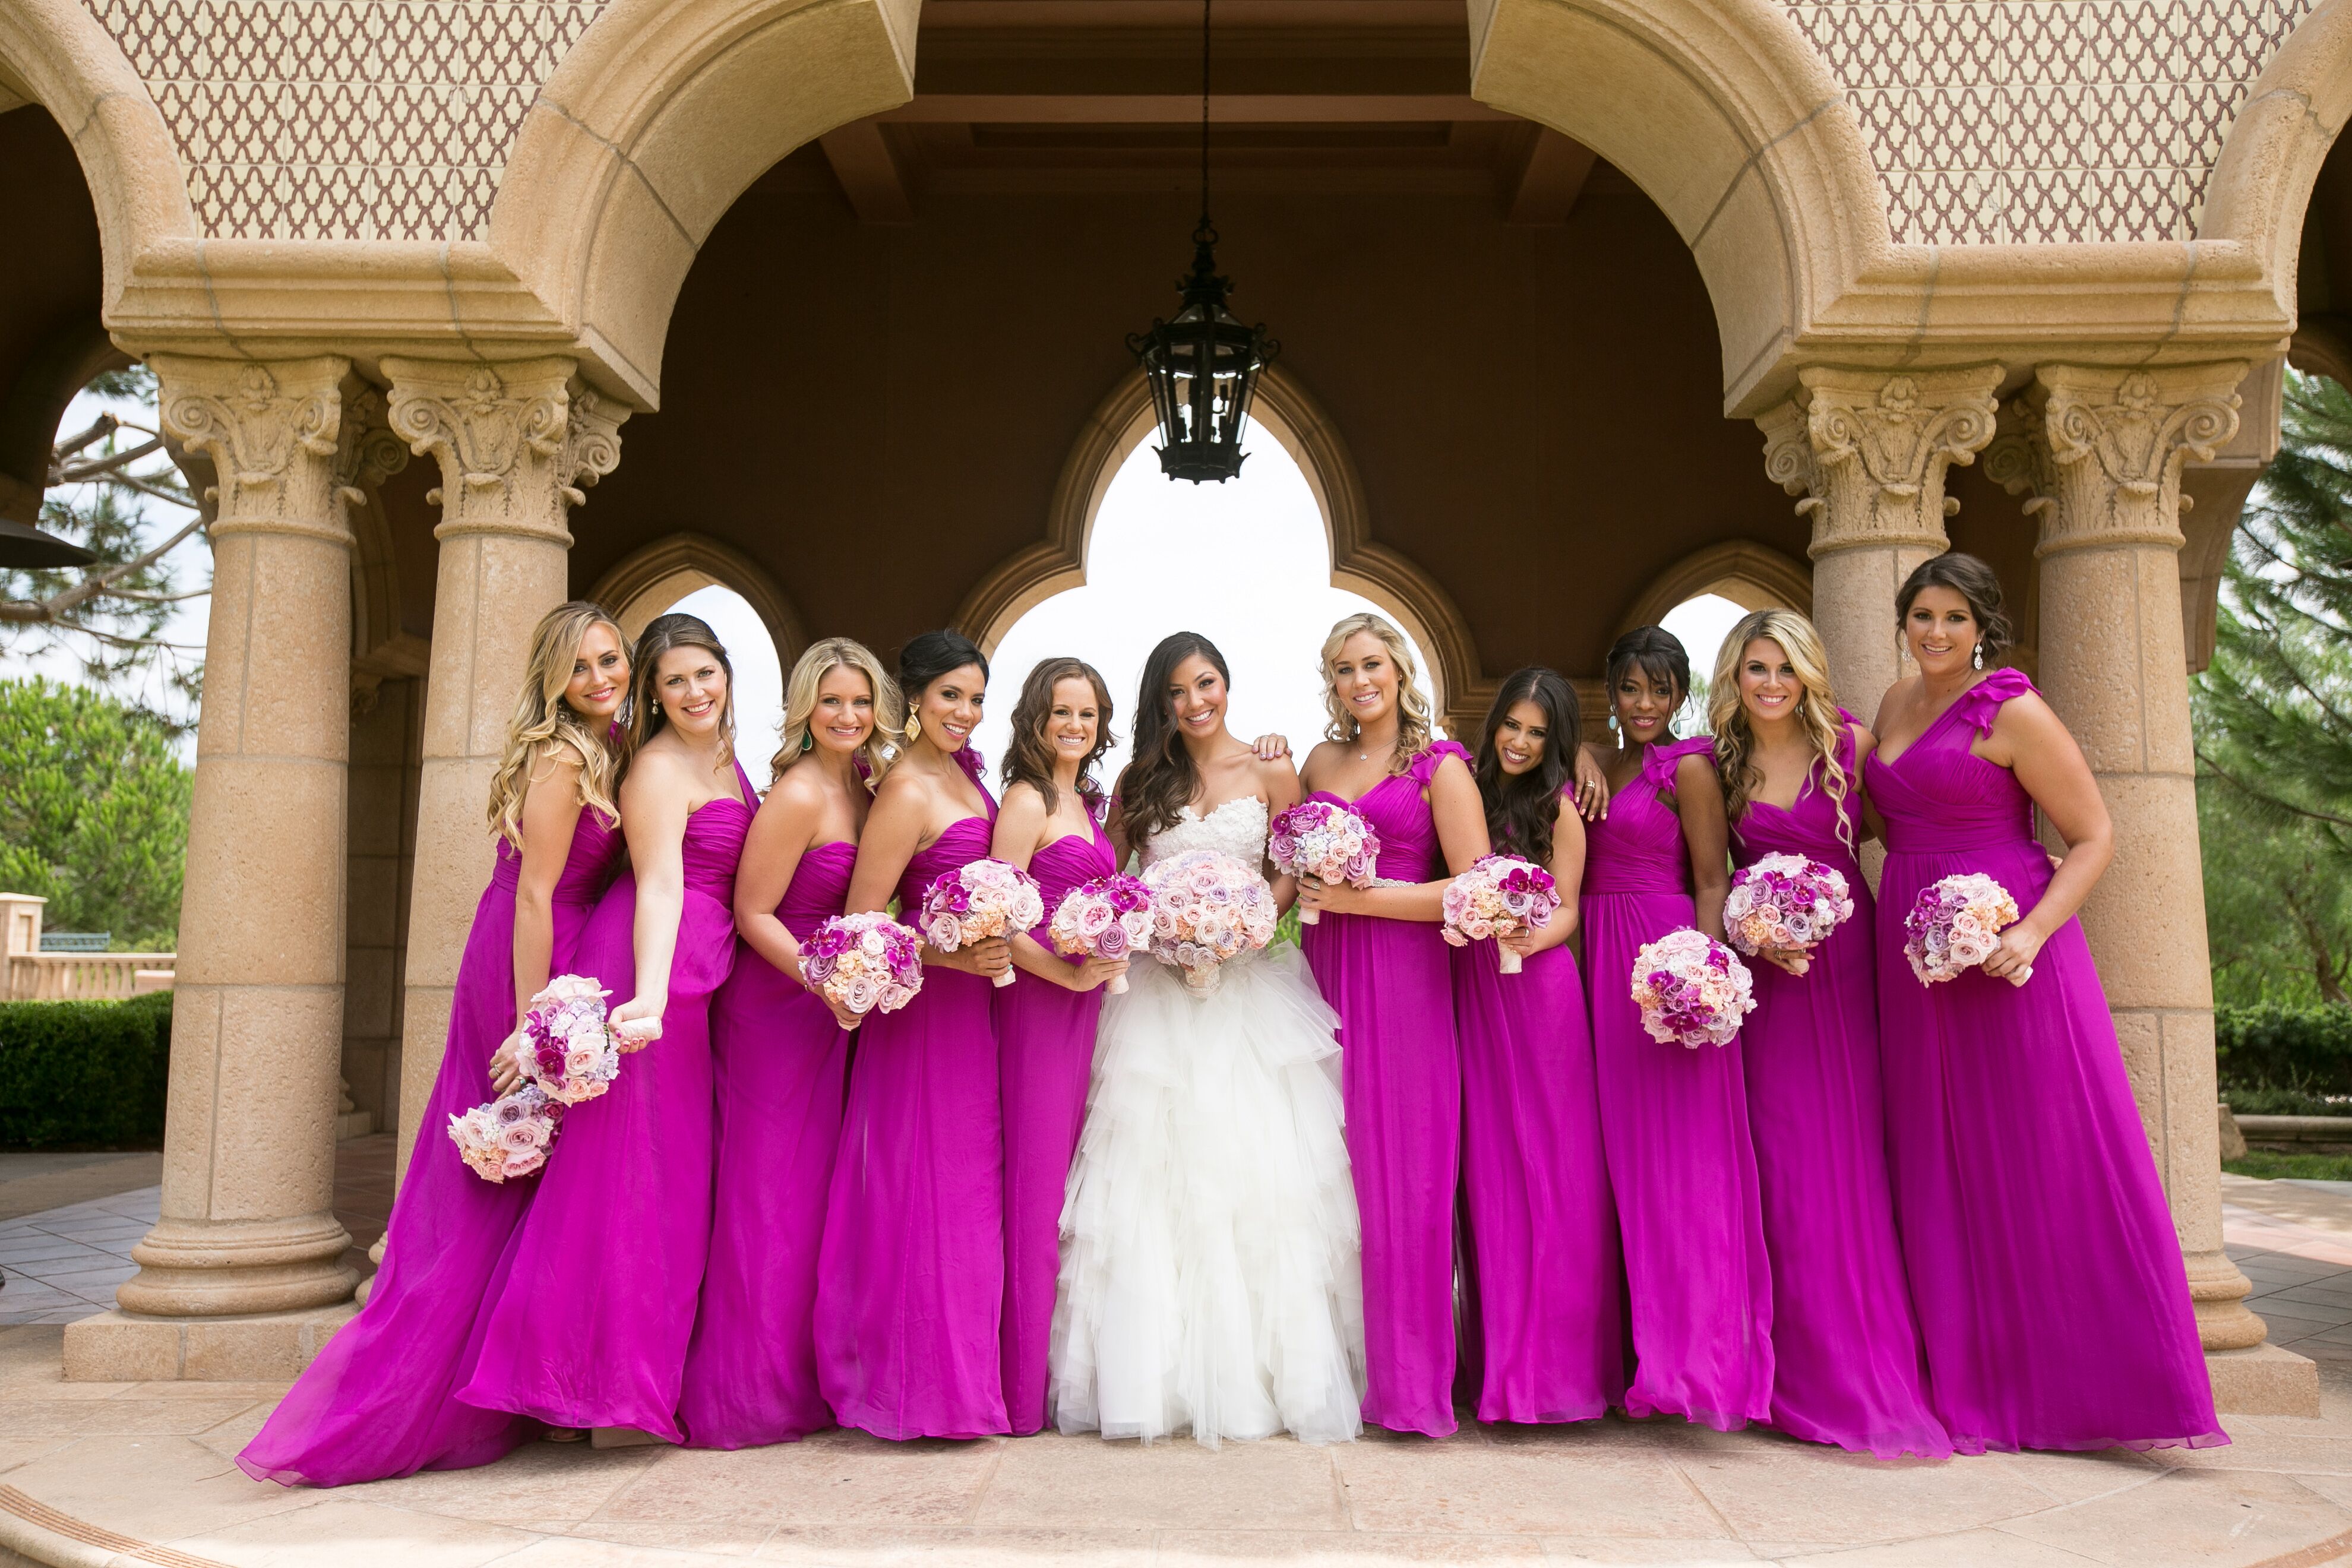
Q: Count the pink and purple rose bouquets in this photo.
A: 11